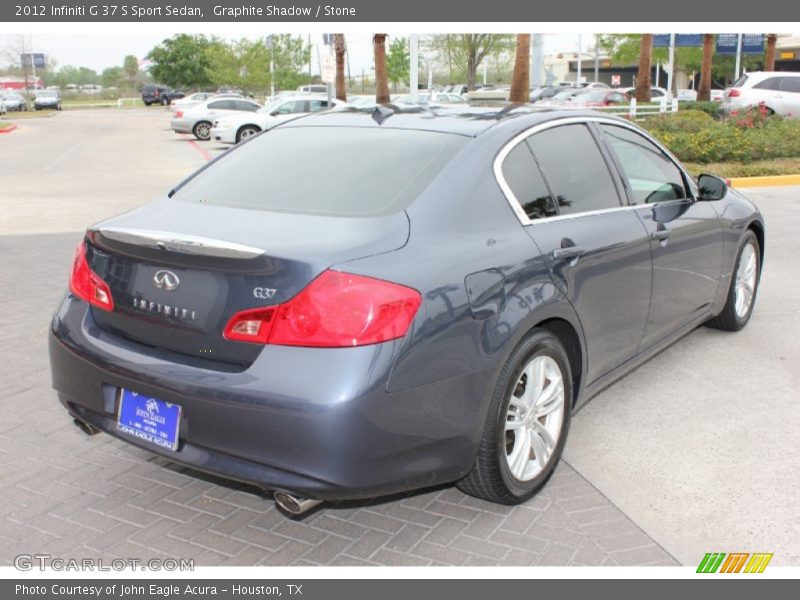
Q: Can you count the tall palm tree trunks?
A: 6